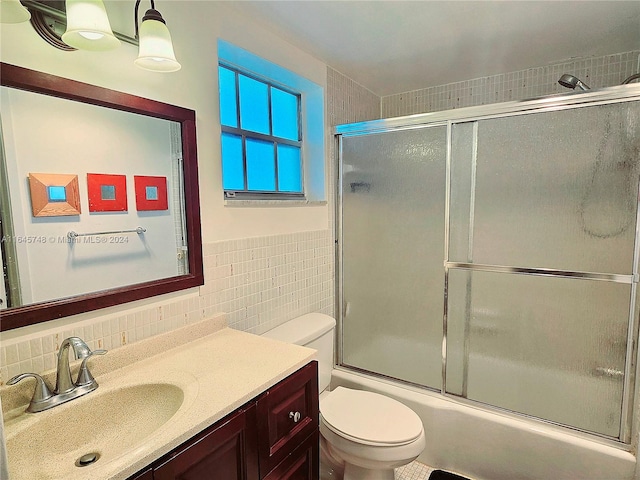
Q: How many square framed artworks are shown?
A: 3